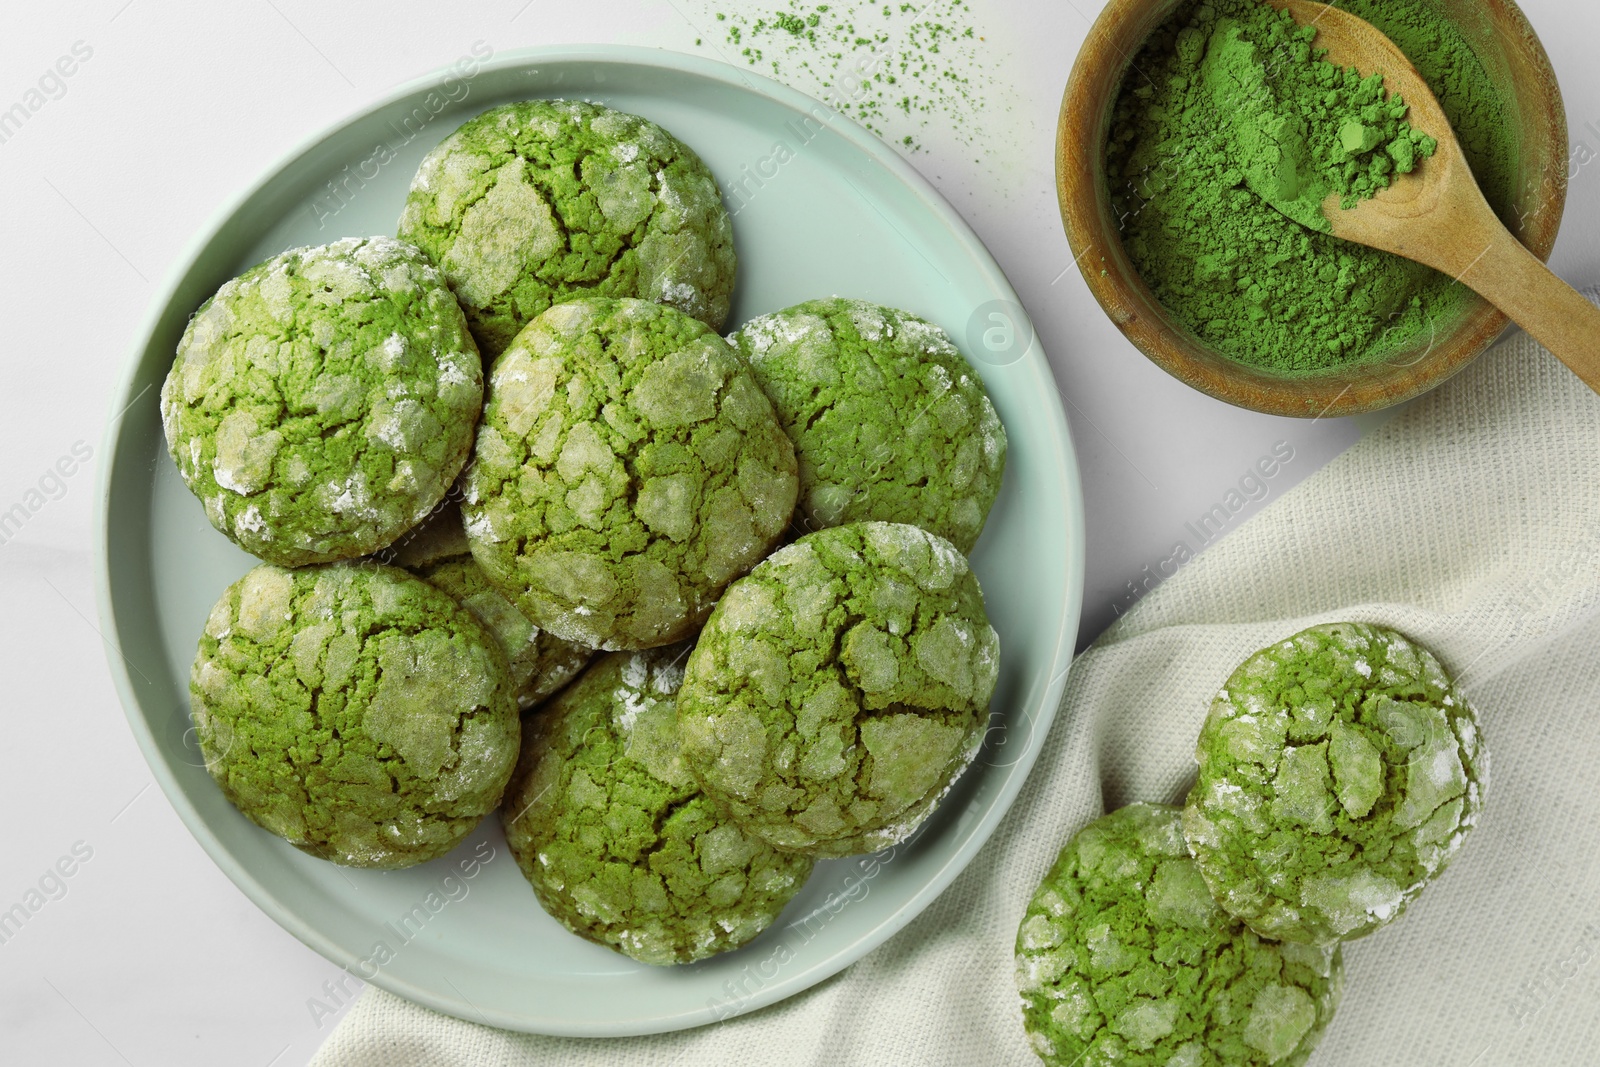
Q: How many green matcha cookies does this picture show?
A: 10